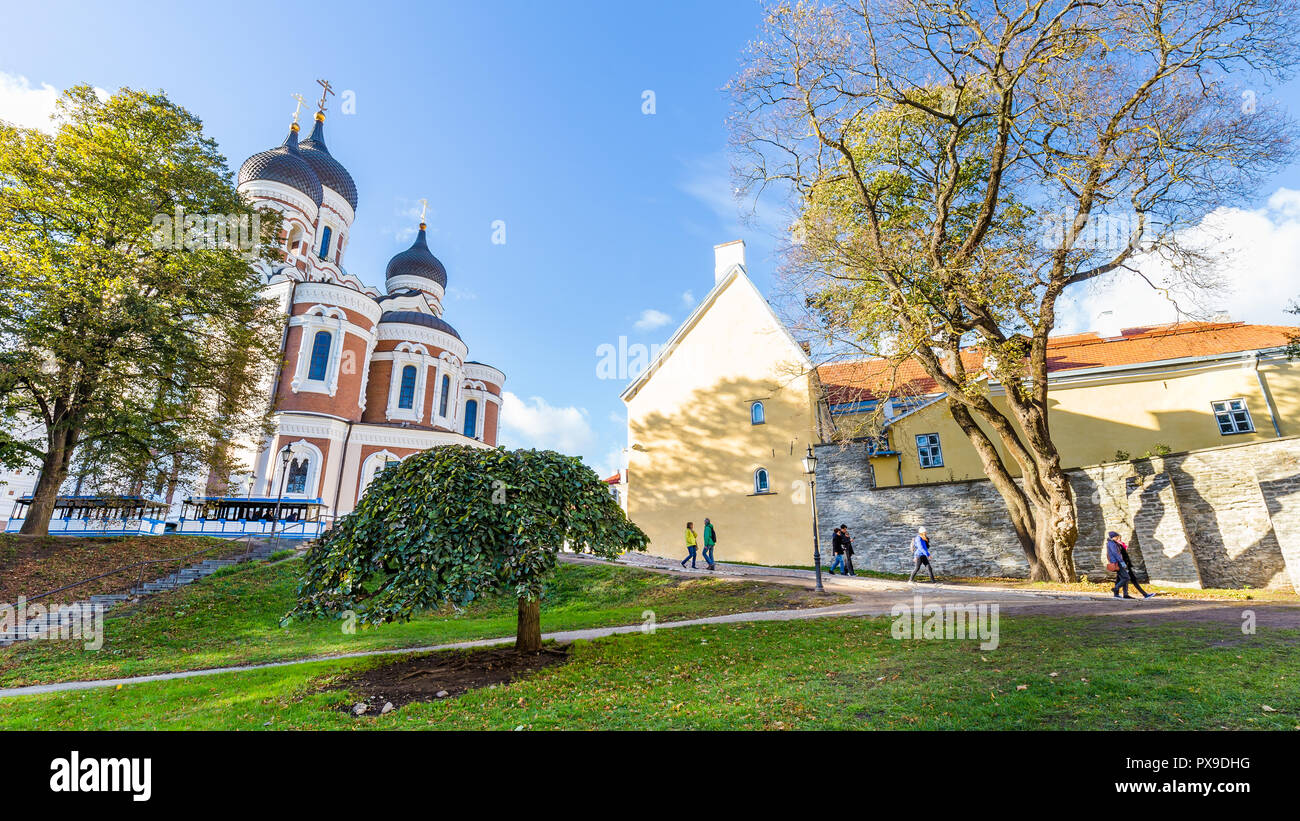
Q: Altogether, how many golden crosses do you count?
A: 3